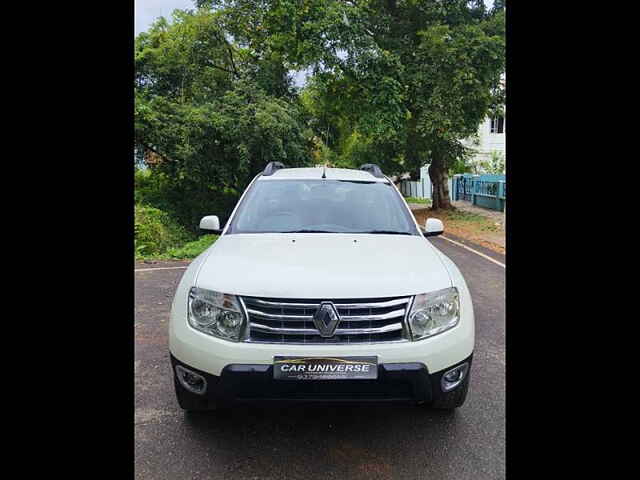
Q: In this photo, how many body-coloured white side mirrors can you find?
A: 2